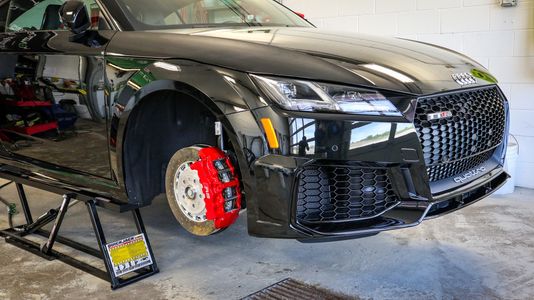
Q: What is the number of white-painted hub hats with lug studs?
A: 1